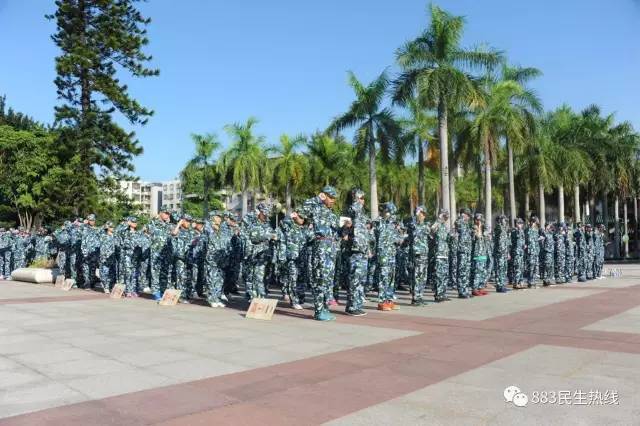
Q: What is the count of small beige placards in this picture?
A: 5